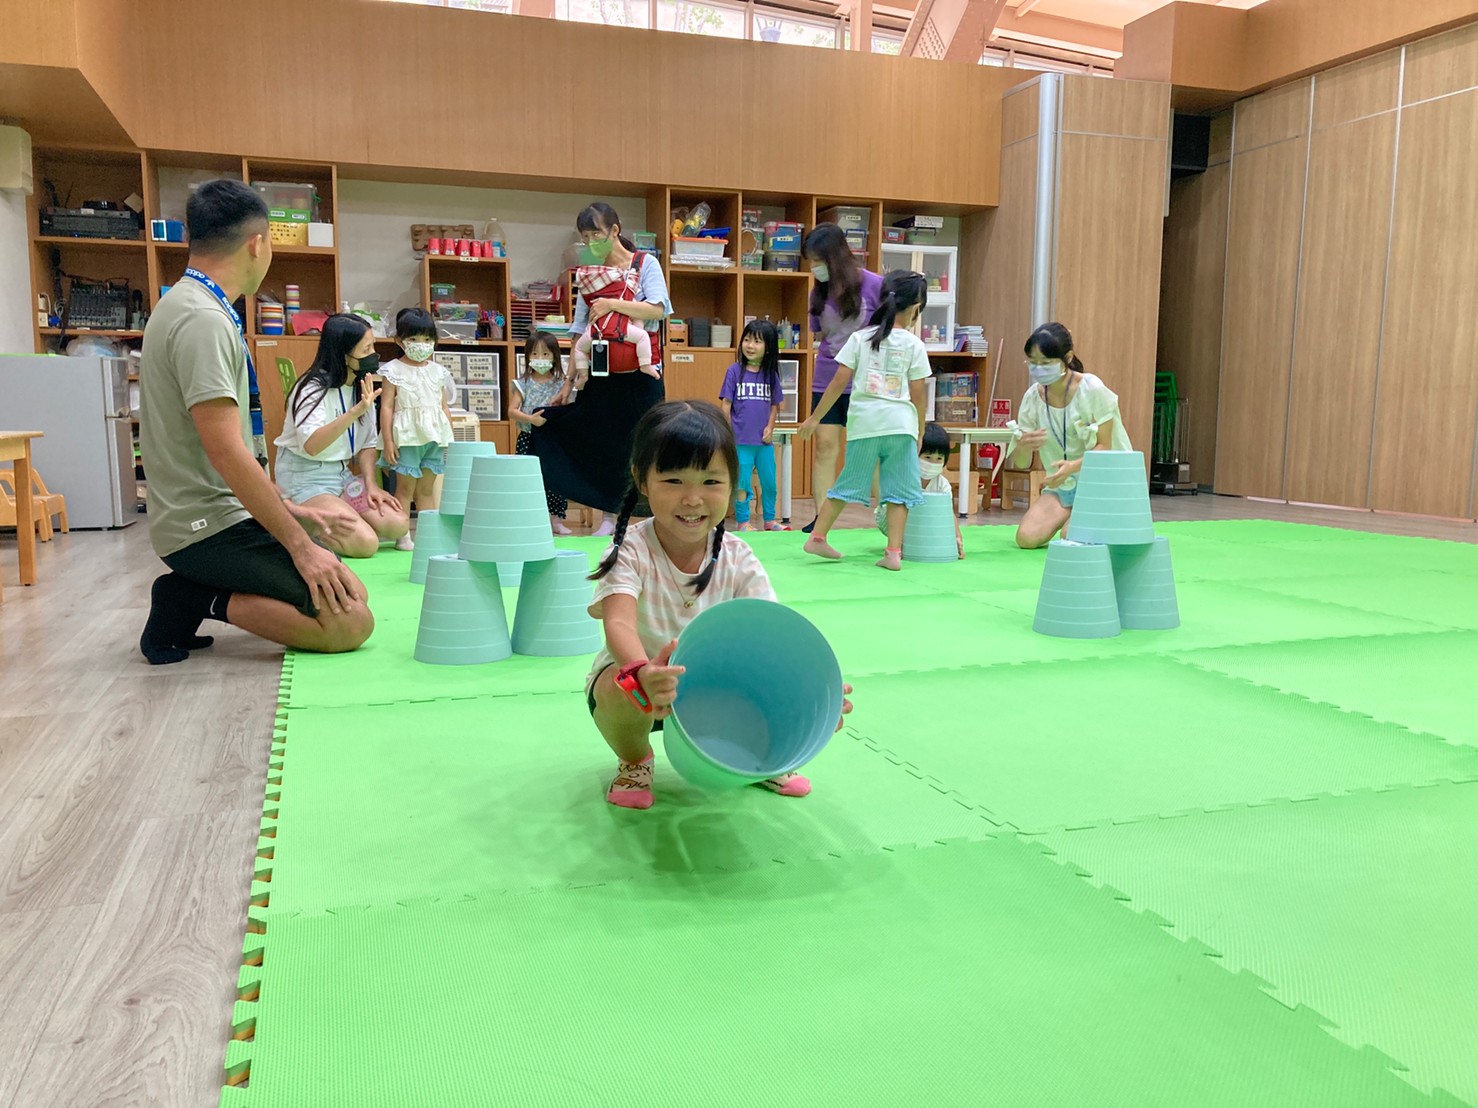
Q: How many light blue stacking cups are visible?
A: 11